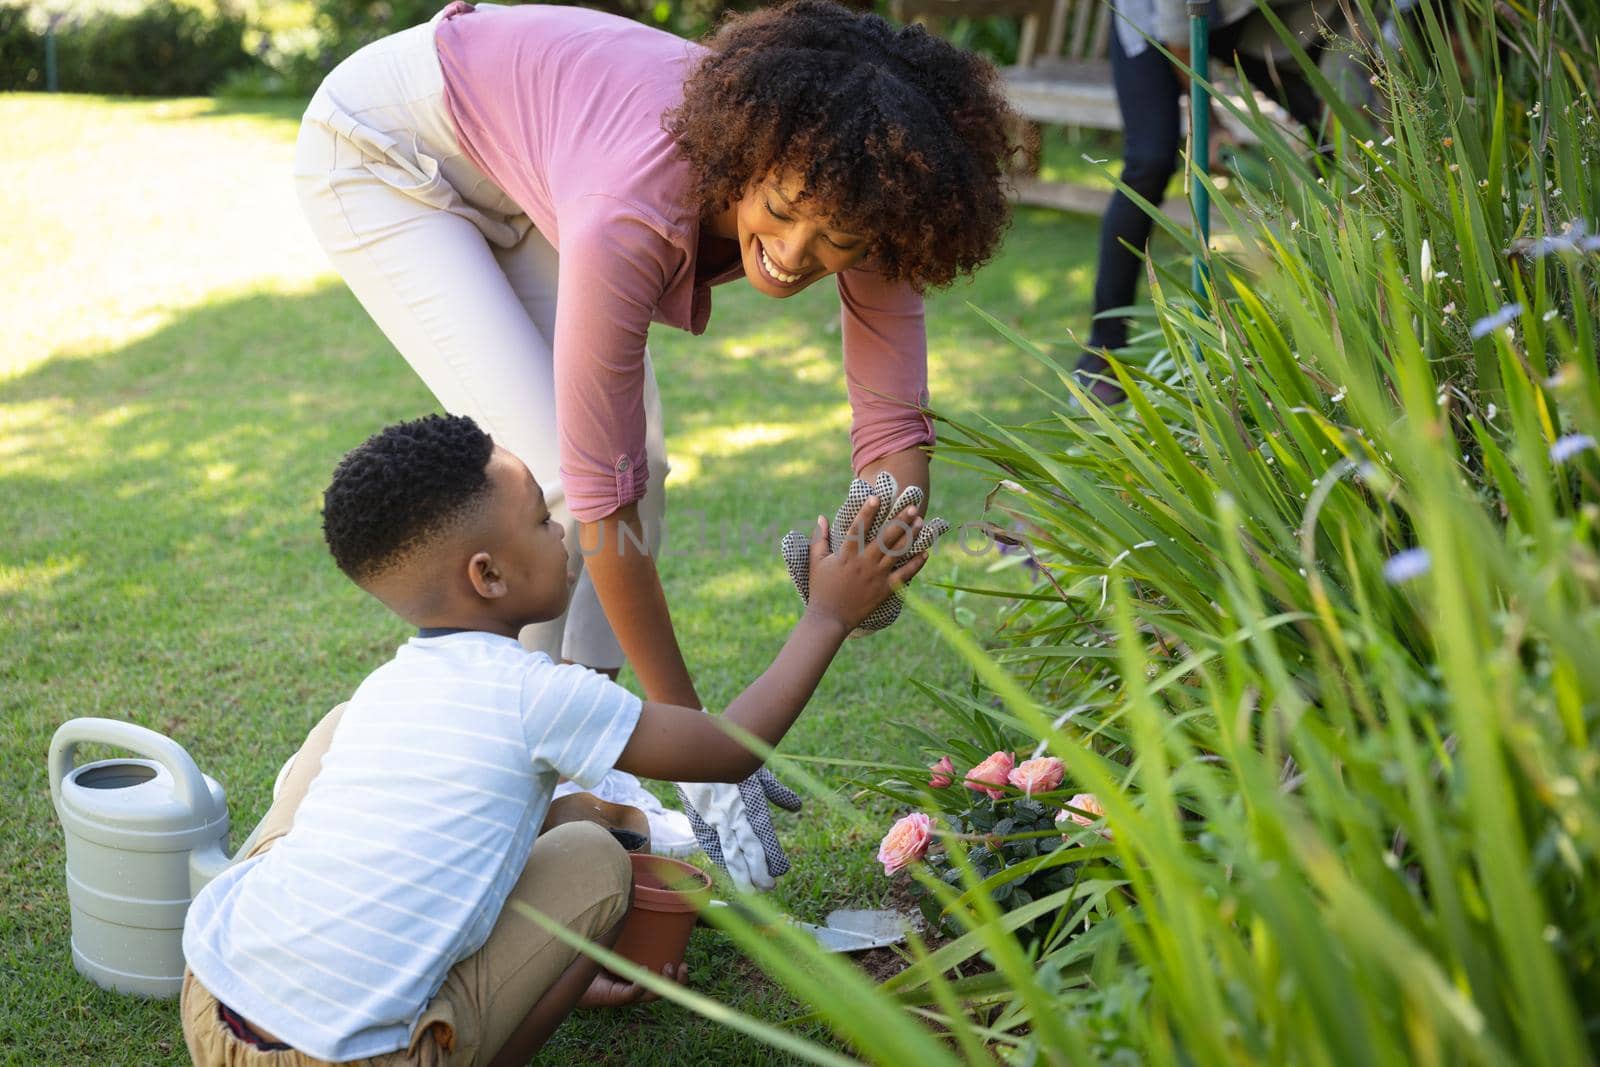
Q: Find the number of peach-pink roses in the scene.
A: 5